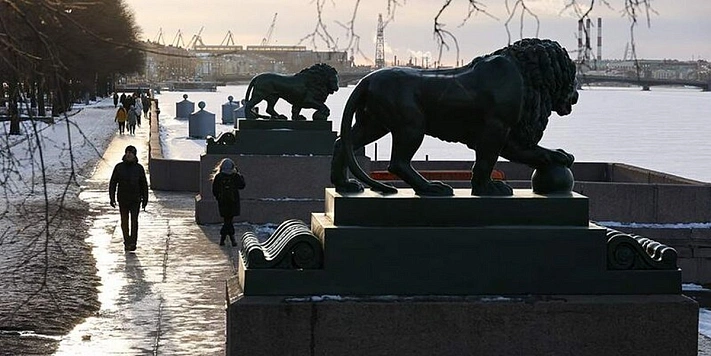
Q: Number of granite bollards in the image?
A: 4